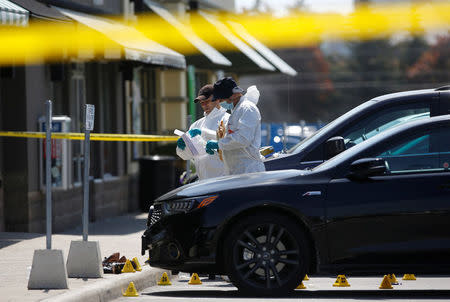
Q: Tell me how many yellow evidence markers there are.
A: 11